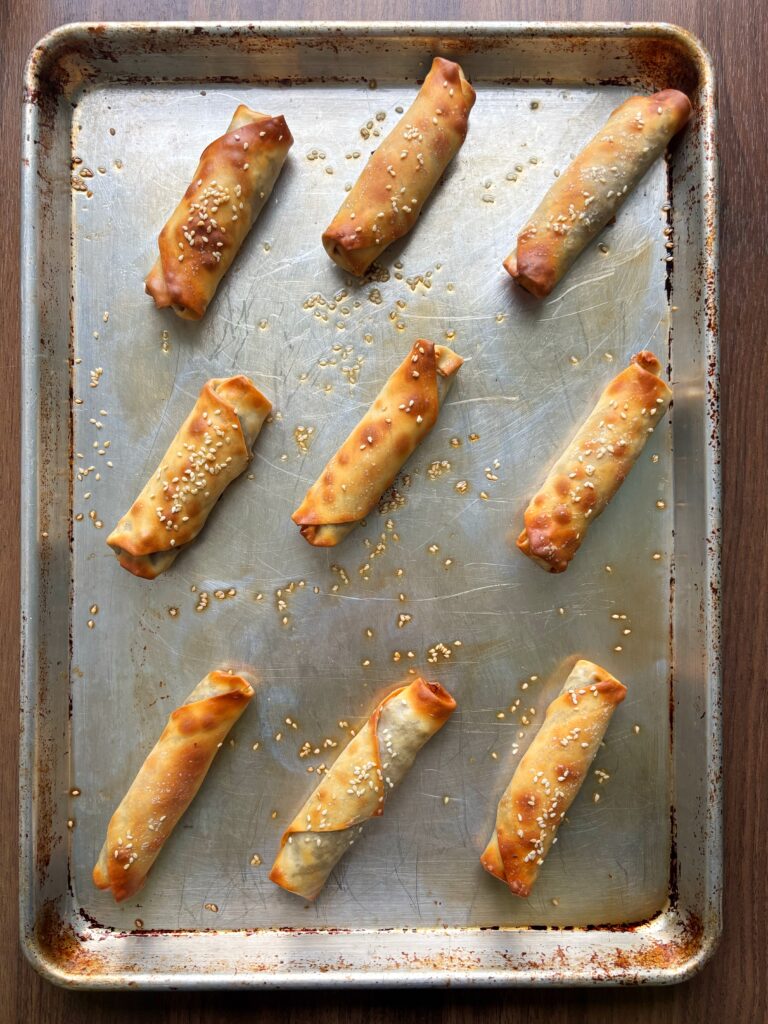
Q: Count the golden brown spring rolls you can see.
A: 9